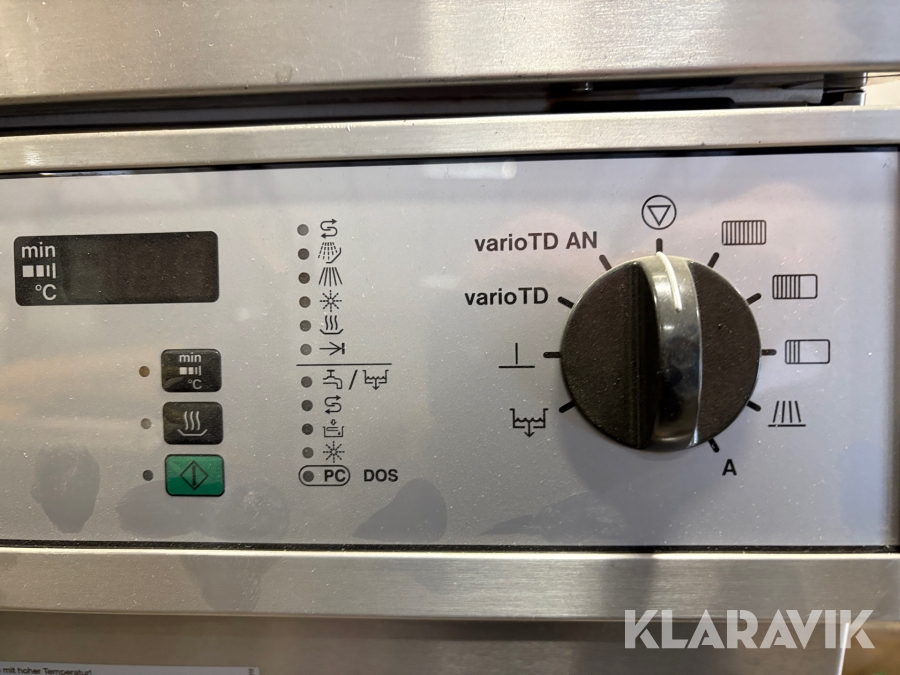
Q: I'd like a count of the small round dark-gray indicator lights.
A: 14